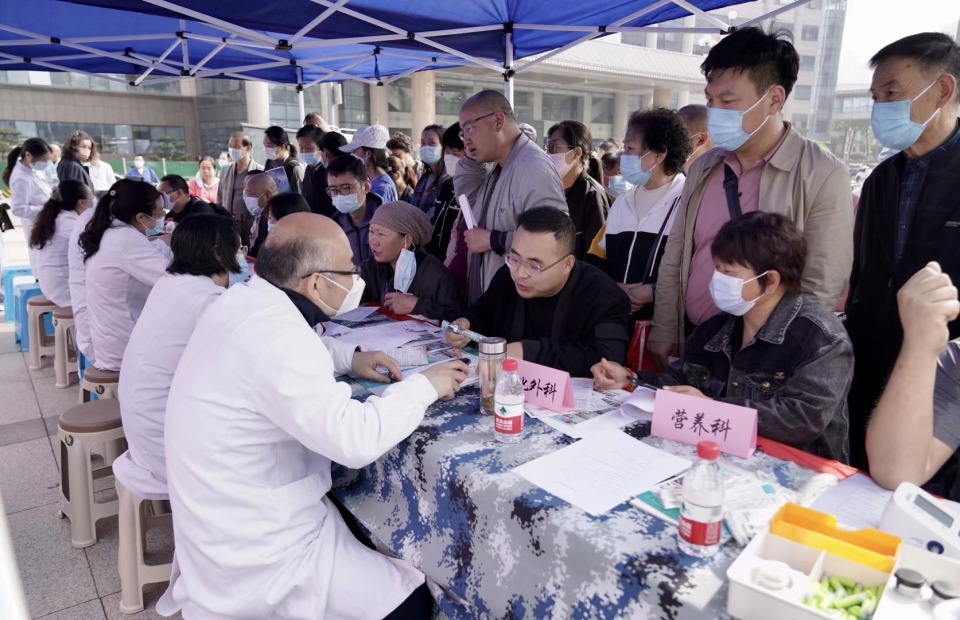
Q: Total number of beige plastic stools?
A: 5